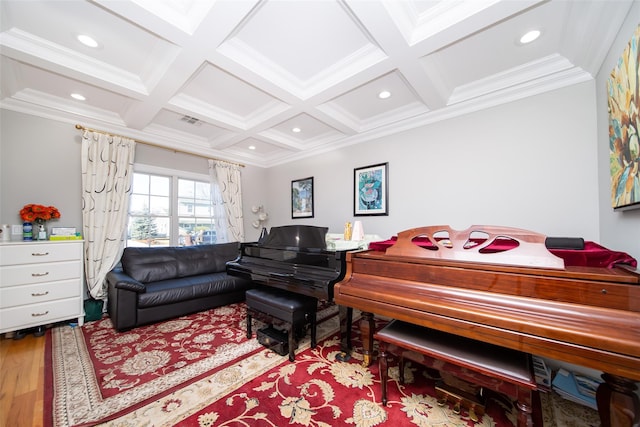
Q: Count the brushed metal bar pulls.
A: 4